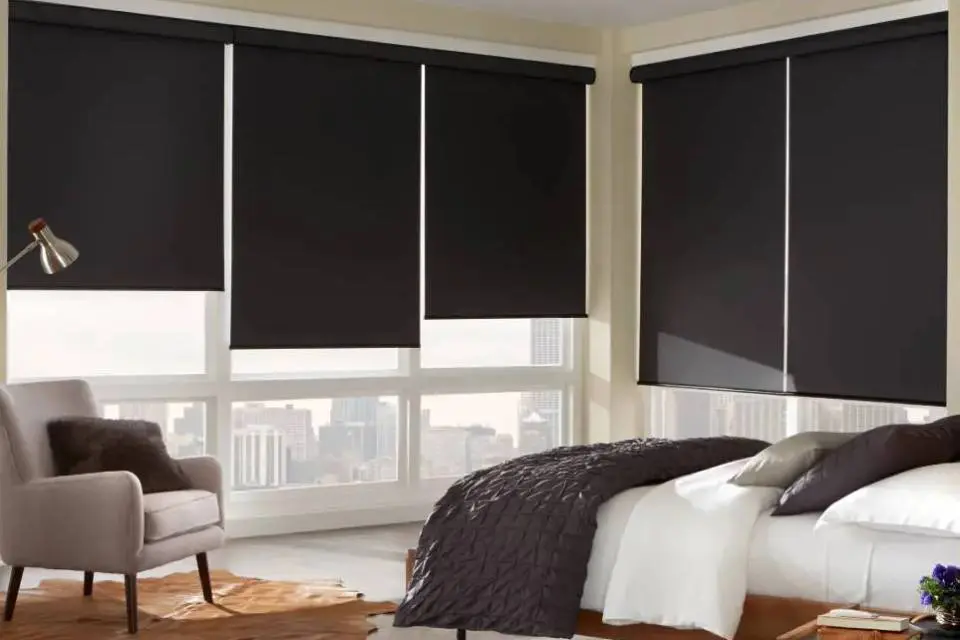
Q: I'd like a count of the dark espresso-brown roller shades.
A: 5